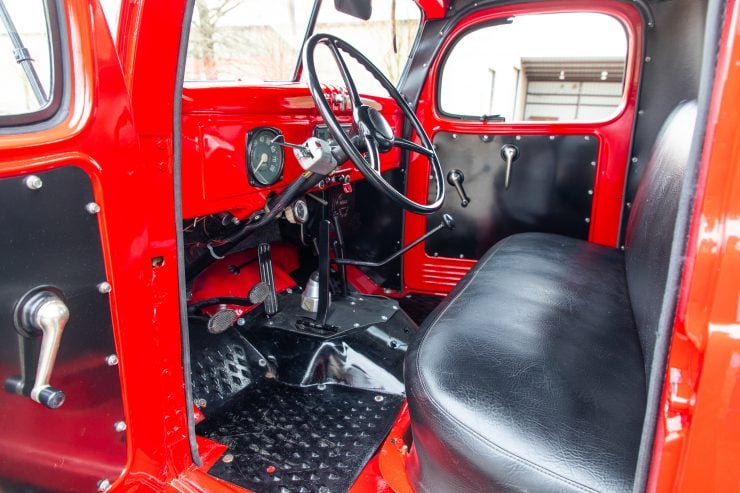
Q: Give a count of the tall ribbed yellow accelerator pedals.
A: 0